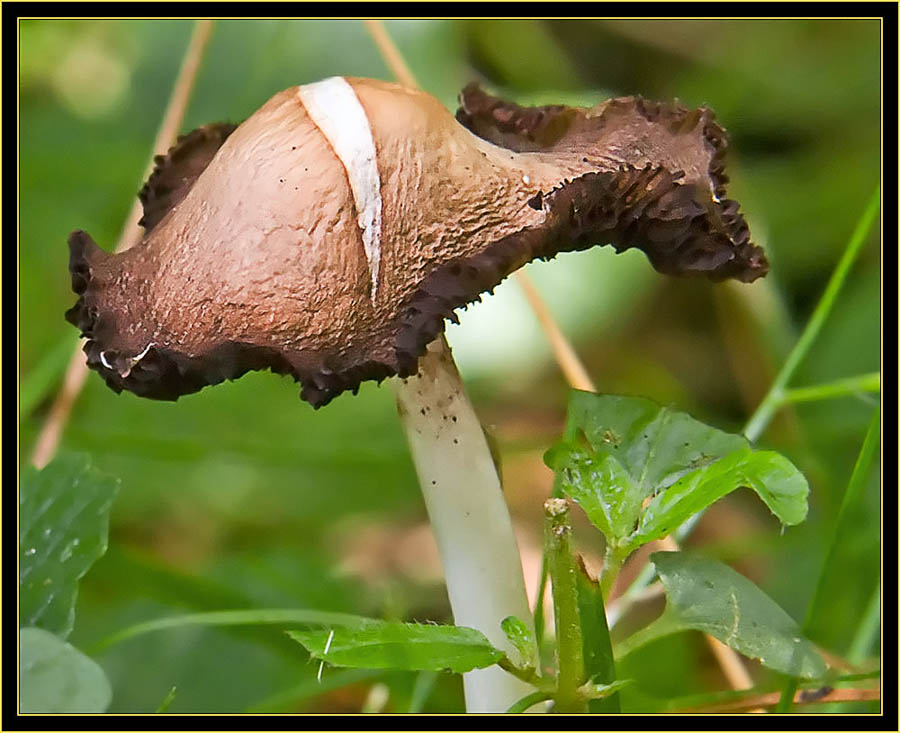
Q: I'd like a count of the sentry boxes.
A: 0